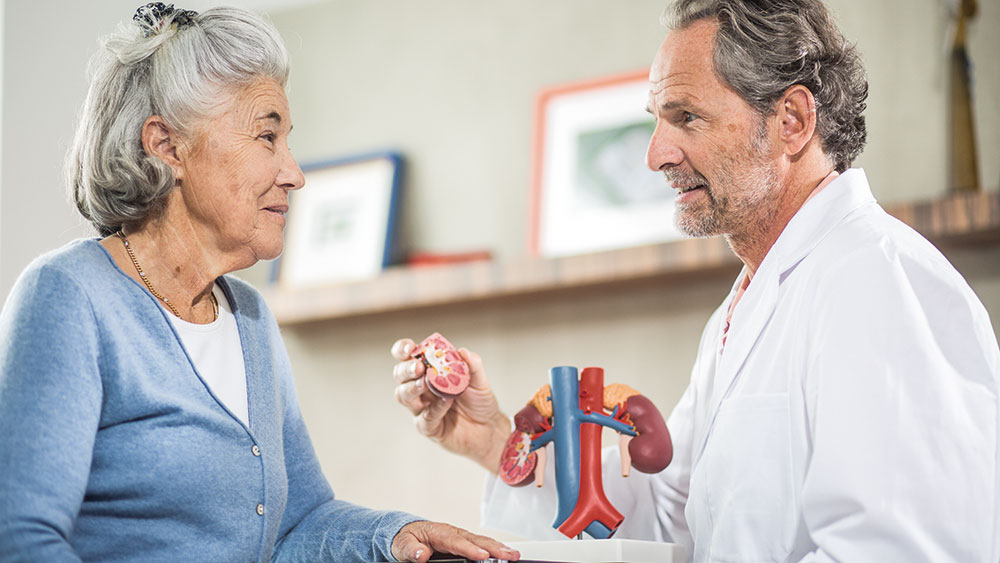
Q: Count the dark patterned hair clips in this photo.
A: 1